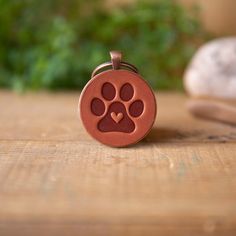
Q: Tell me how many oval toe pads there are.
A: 4